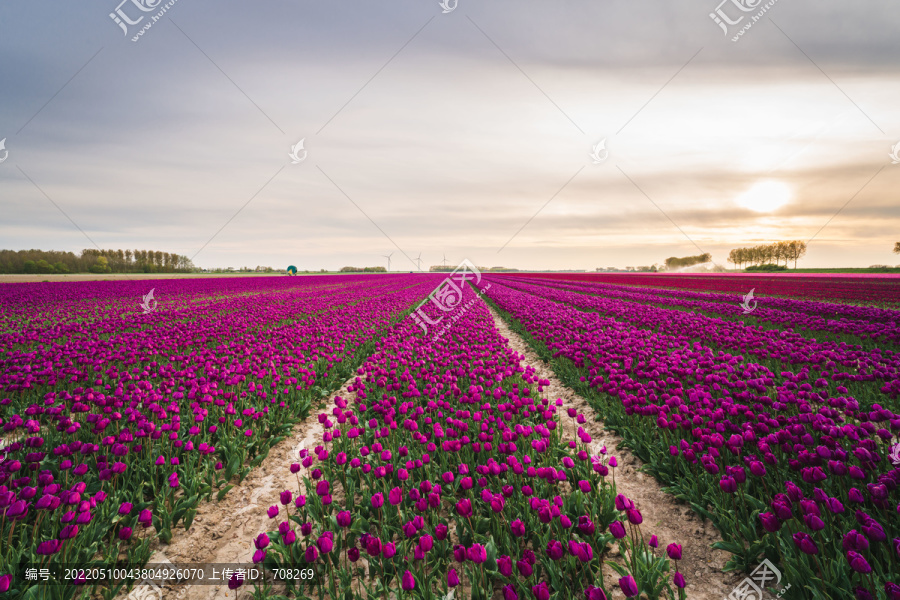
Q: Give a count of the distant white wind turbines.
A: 3